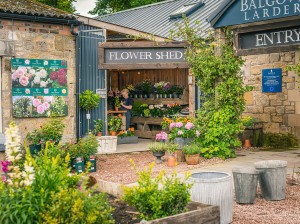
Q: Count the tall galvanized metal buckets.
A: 3